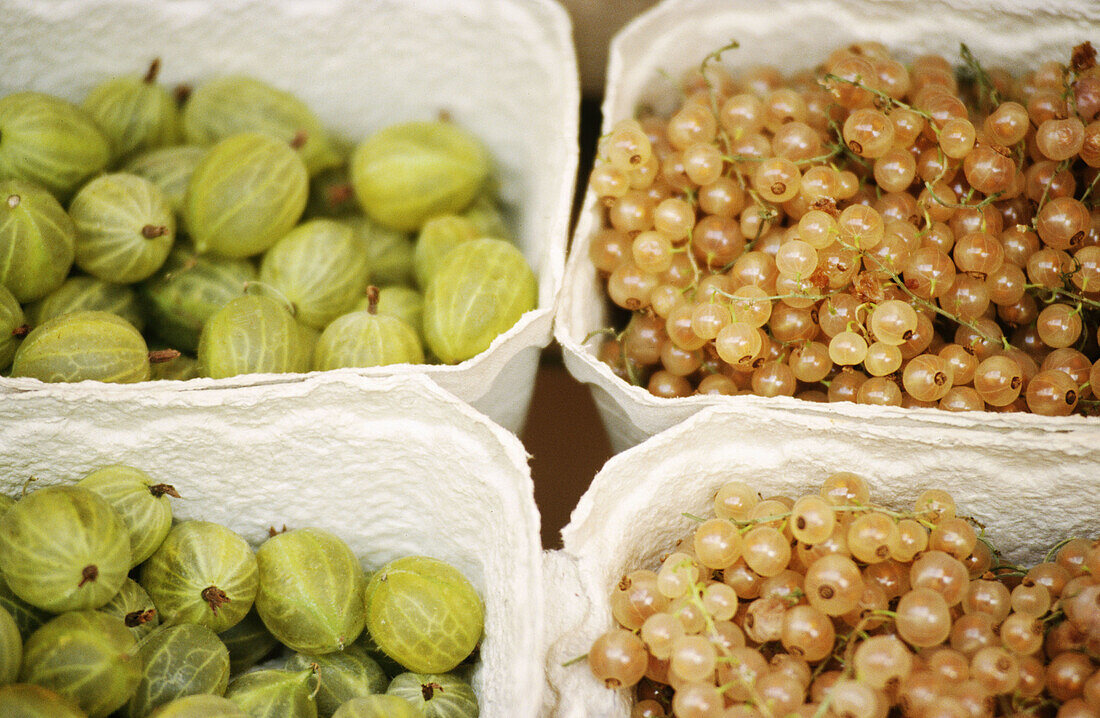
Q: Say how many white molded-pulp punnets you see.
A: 4